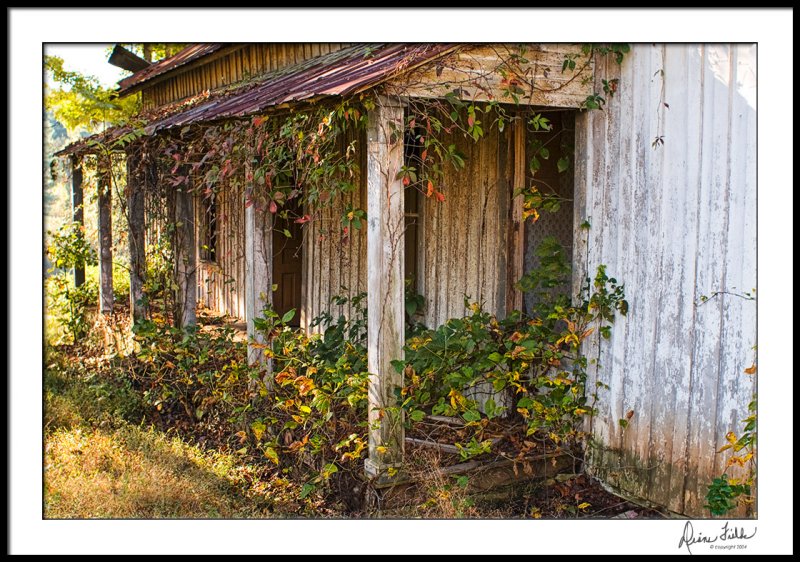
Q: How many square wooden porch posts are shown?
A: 6